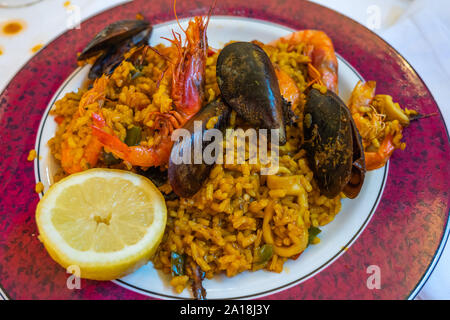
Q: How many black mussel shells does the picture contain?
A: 4